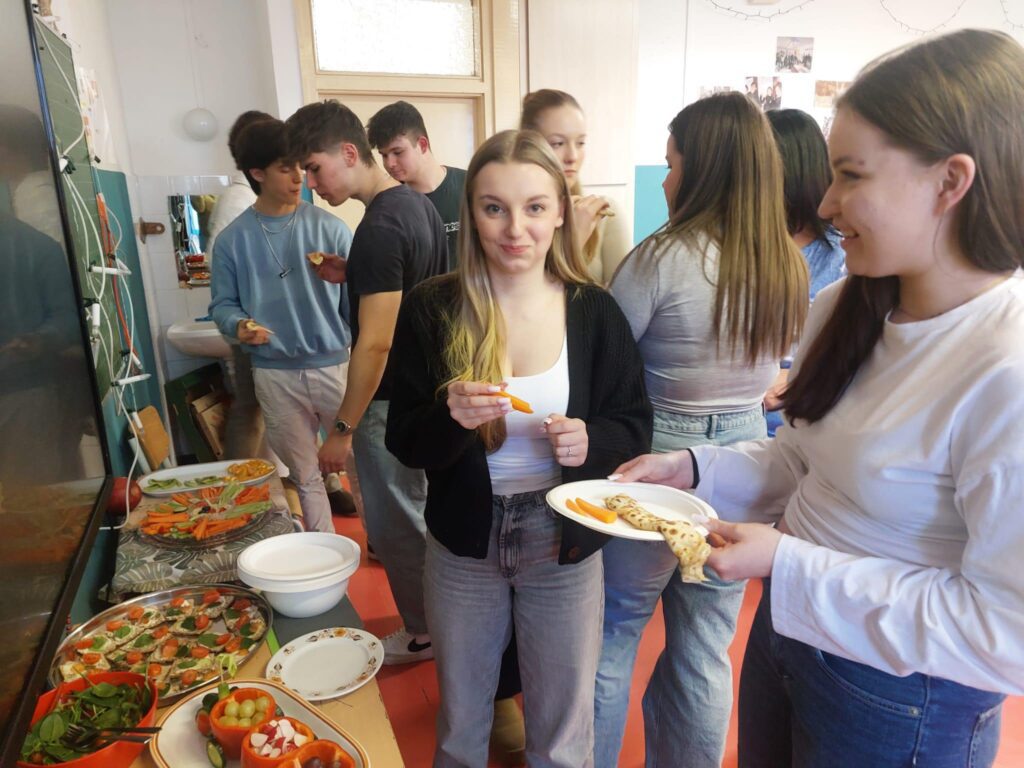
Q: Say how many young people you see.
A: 9